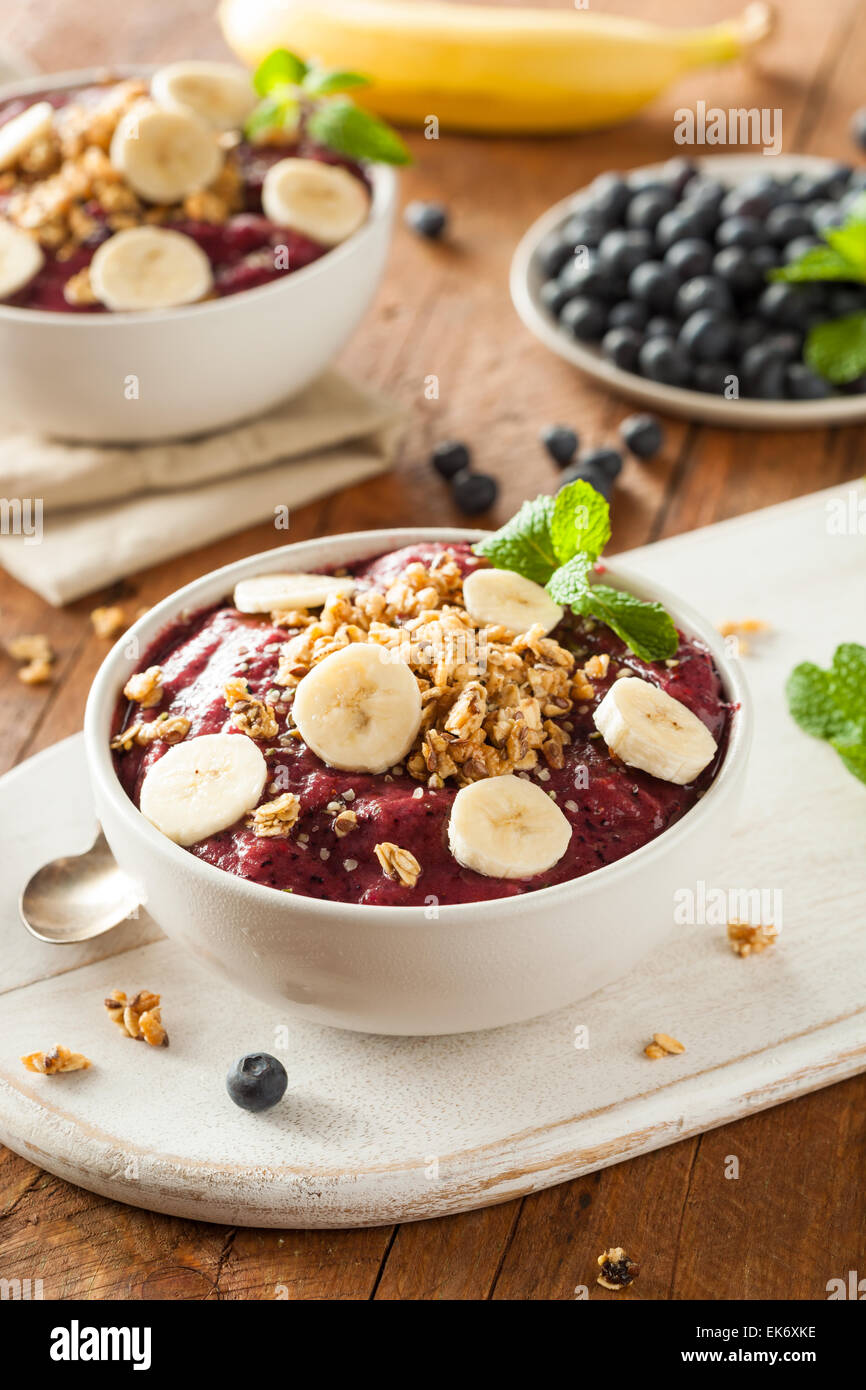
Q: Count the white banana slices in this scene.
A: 12